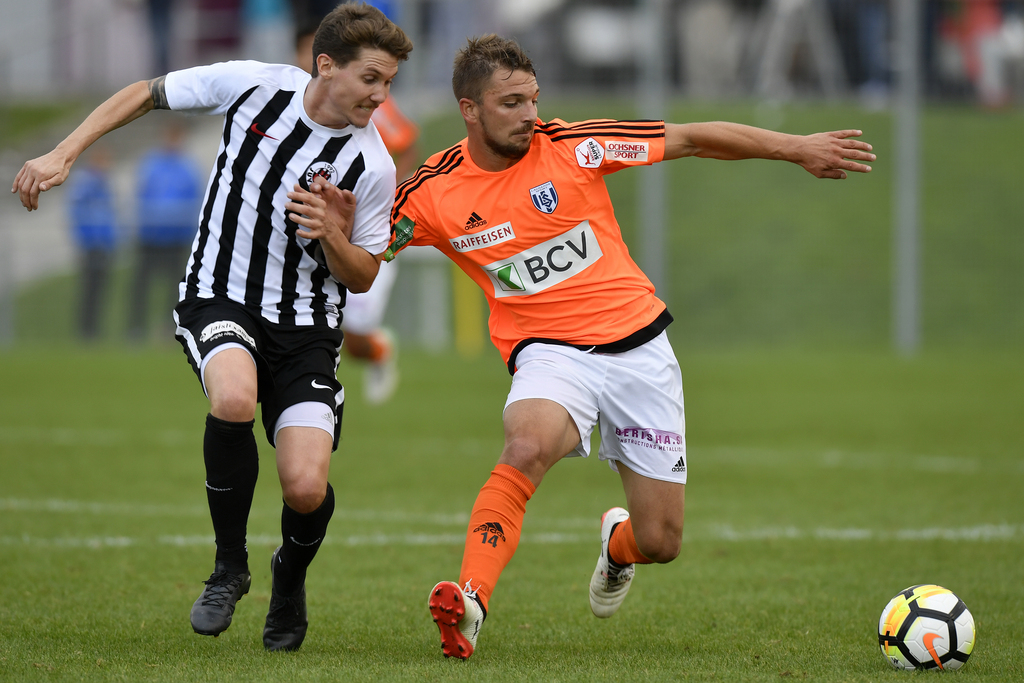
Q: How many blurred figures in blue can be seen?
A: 2